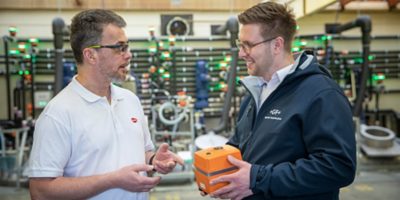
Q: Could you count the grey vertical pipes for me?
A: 3